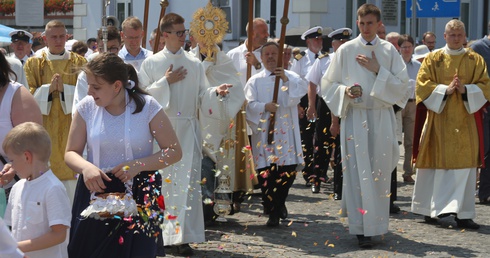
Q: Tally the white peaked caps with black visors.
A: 3